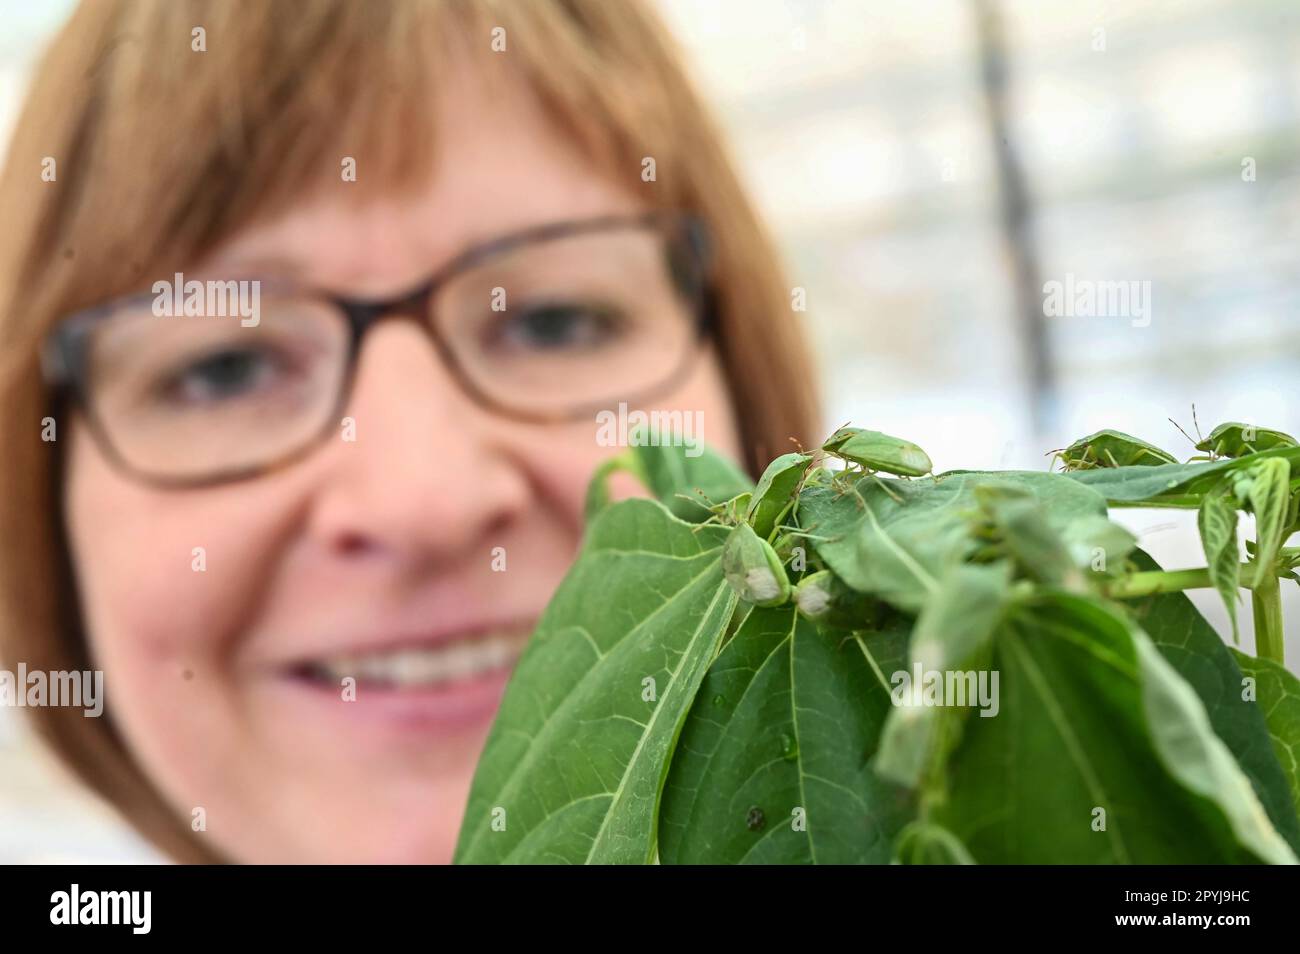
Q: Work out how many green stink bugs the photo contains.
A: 7